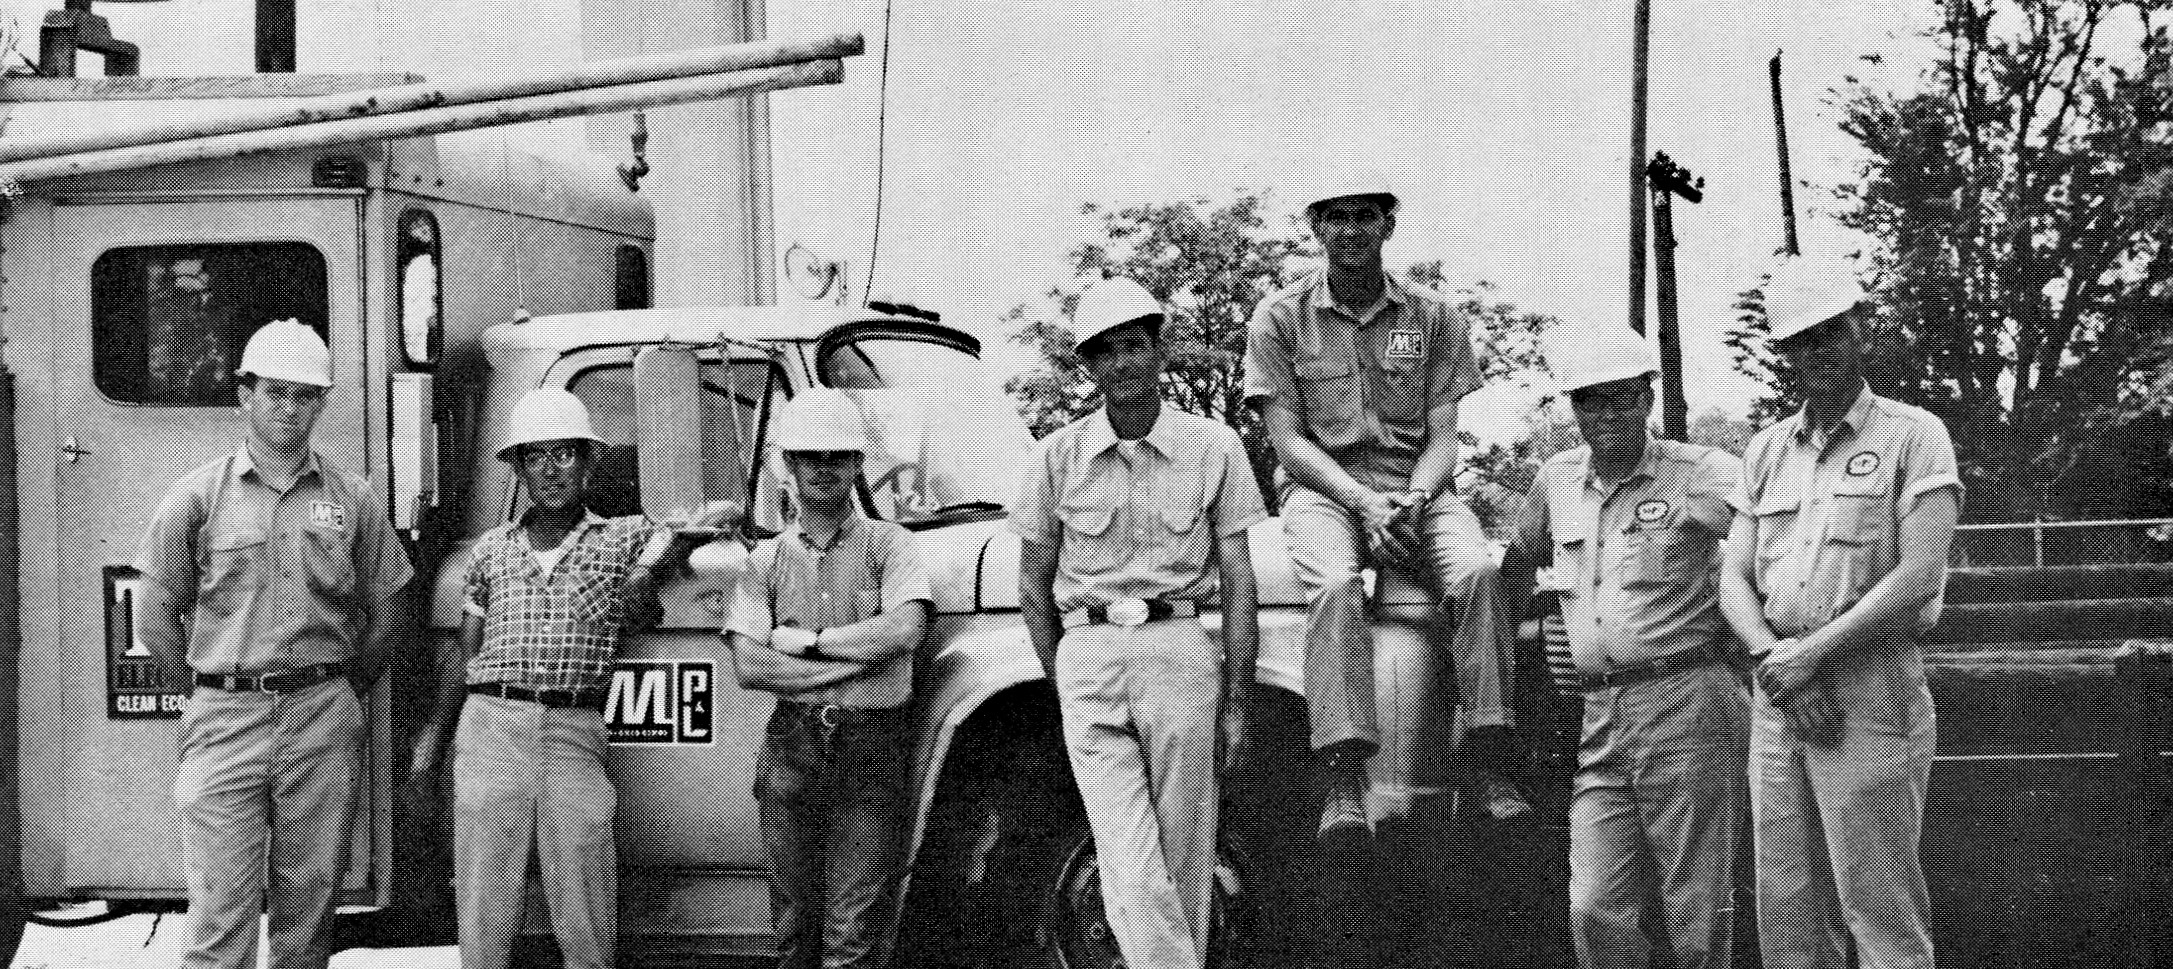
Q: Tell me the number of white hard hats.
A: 7